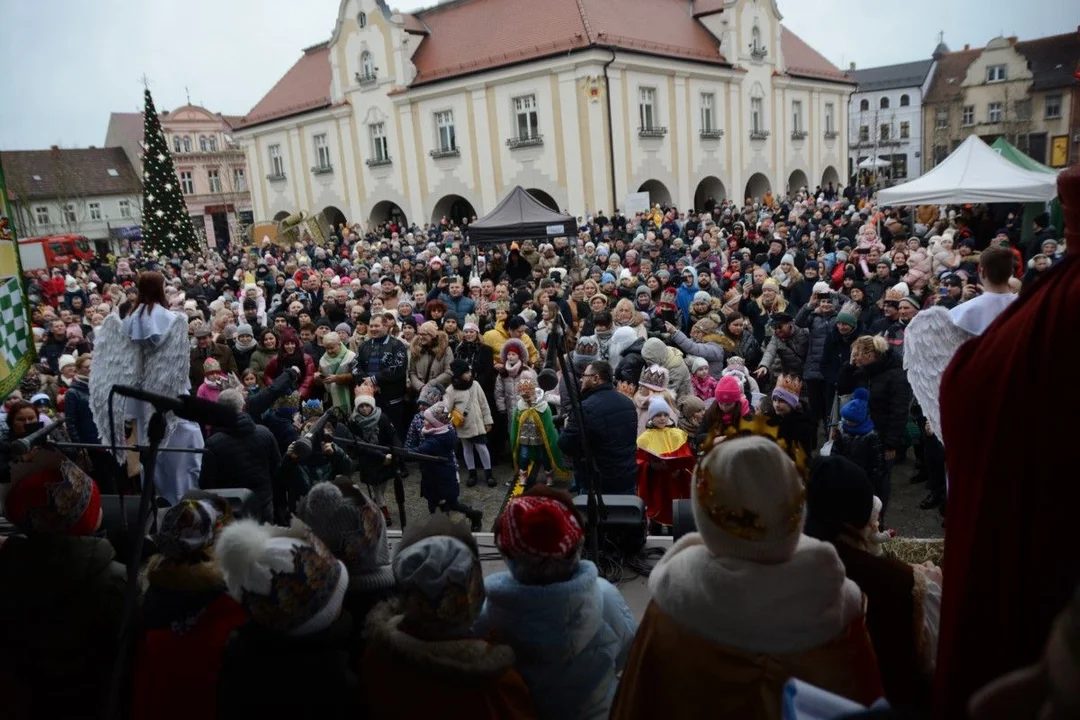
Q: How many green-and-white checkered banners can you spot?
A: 1